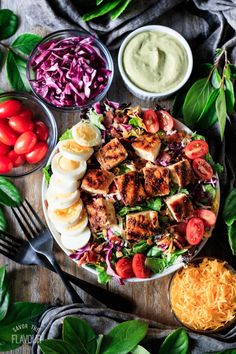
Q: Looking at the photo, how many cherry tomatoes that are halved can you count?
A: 8